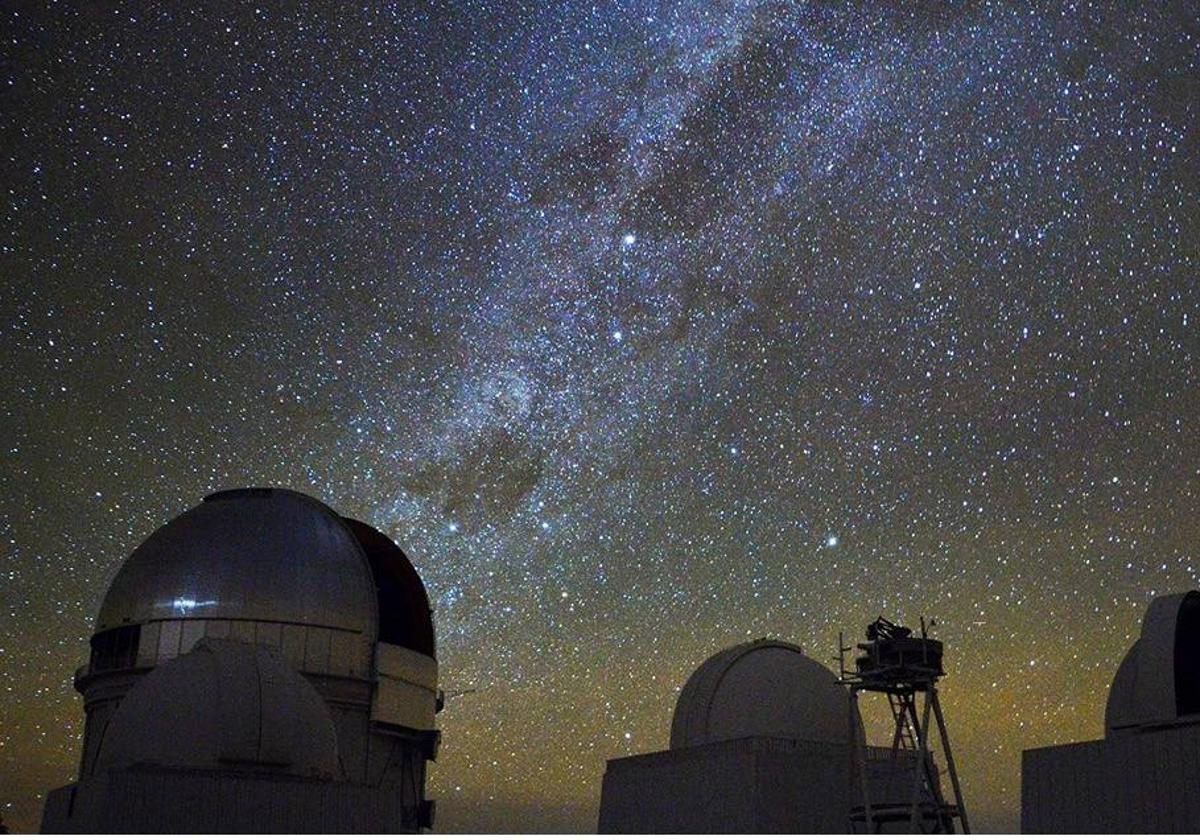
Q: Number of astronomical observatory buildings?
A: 4